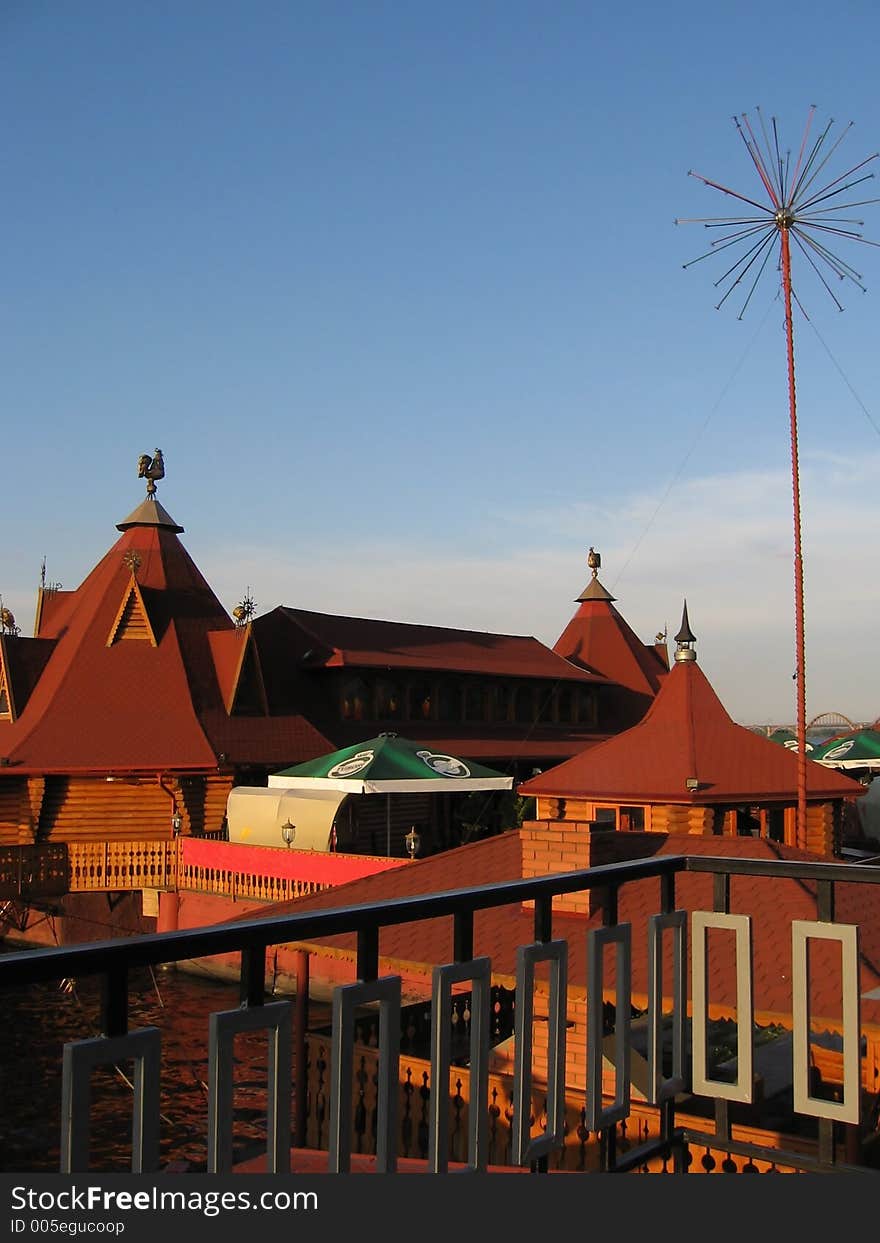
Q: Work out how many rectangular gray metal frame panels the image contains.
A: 9